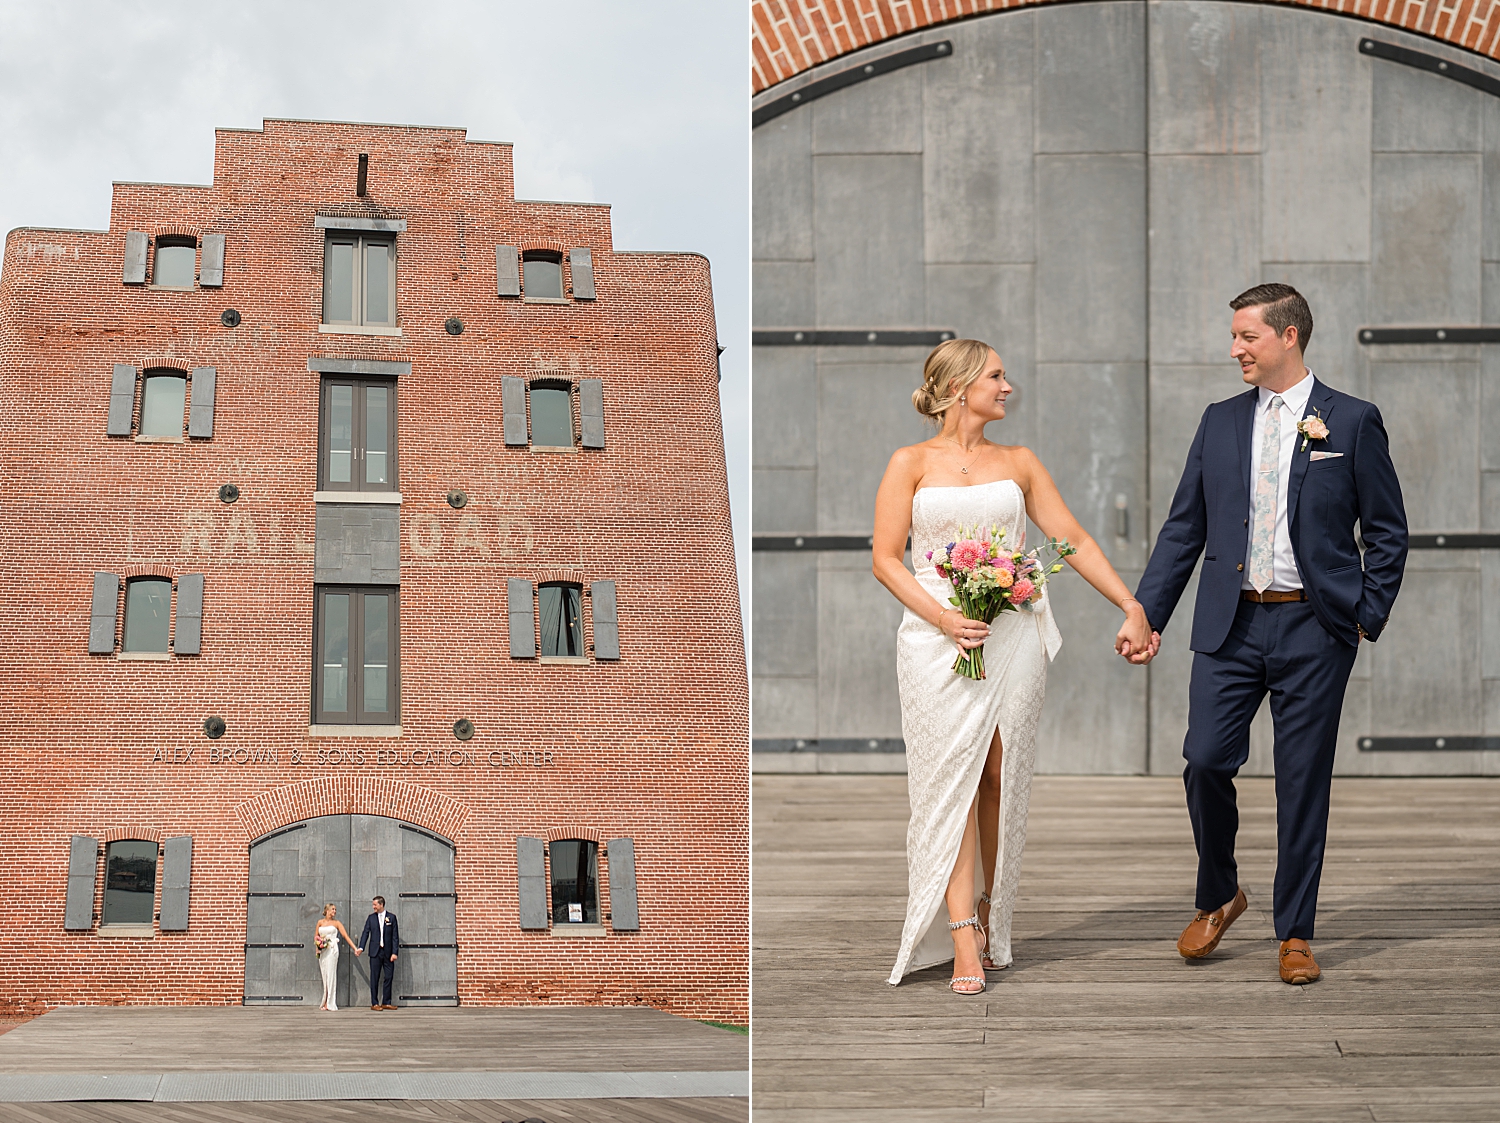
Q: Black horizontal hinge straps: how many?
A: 12